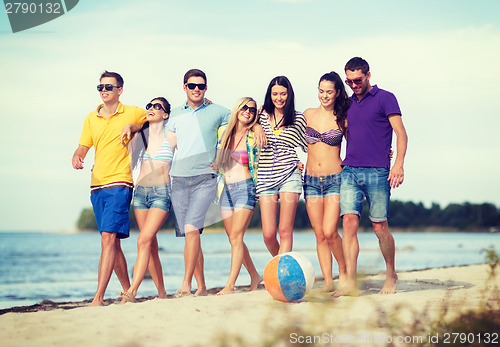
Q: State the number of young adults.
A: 7